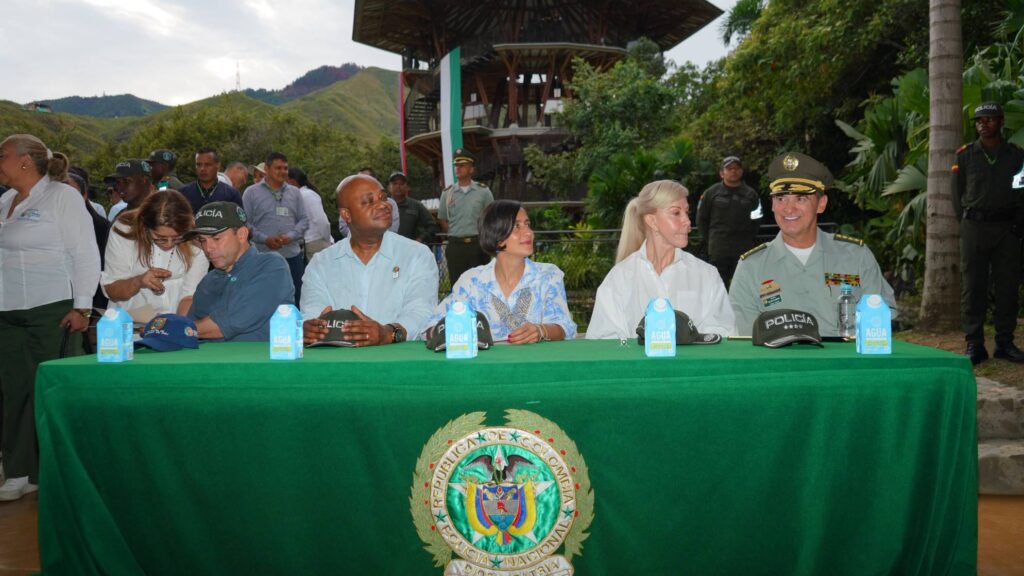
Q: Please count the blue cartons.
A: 5